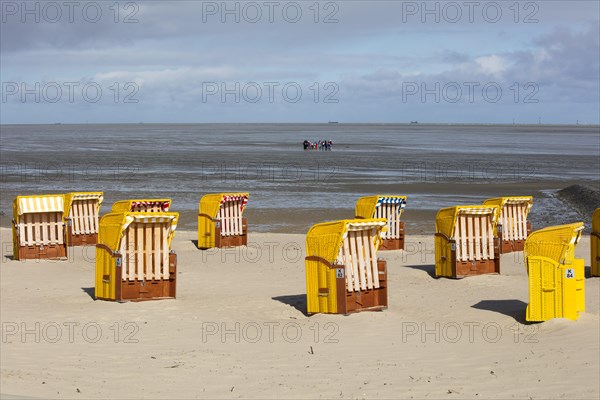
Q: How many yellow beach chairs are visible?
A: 11